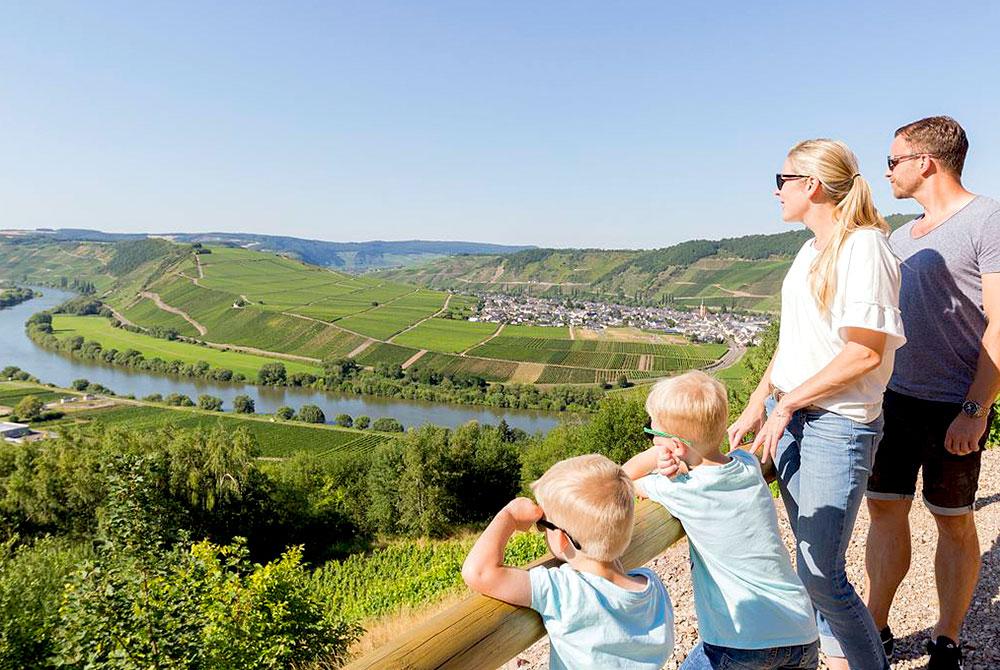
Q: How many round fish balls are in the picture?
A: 0